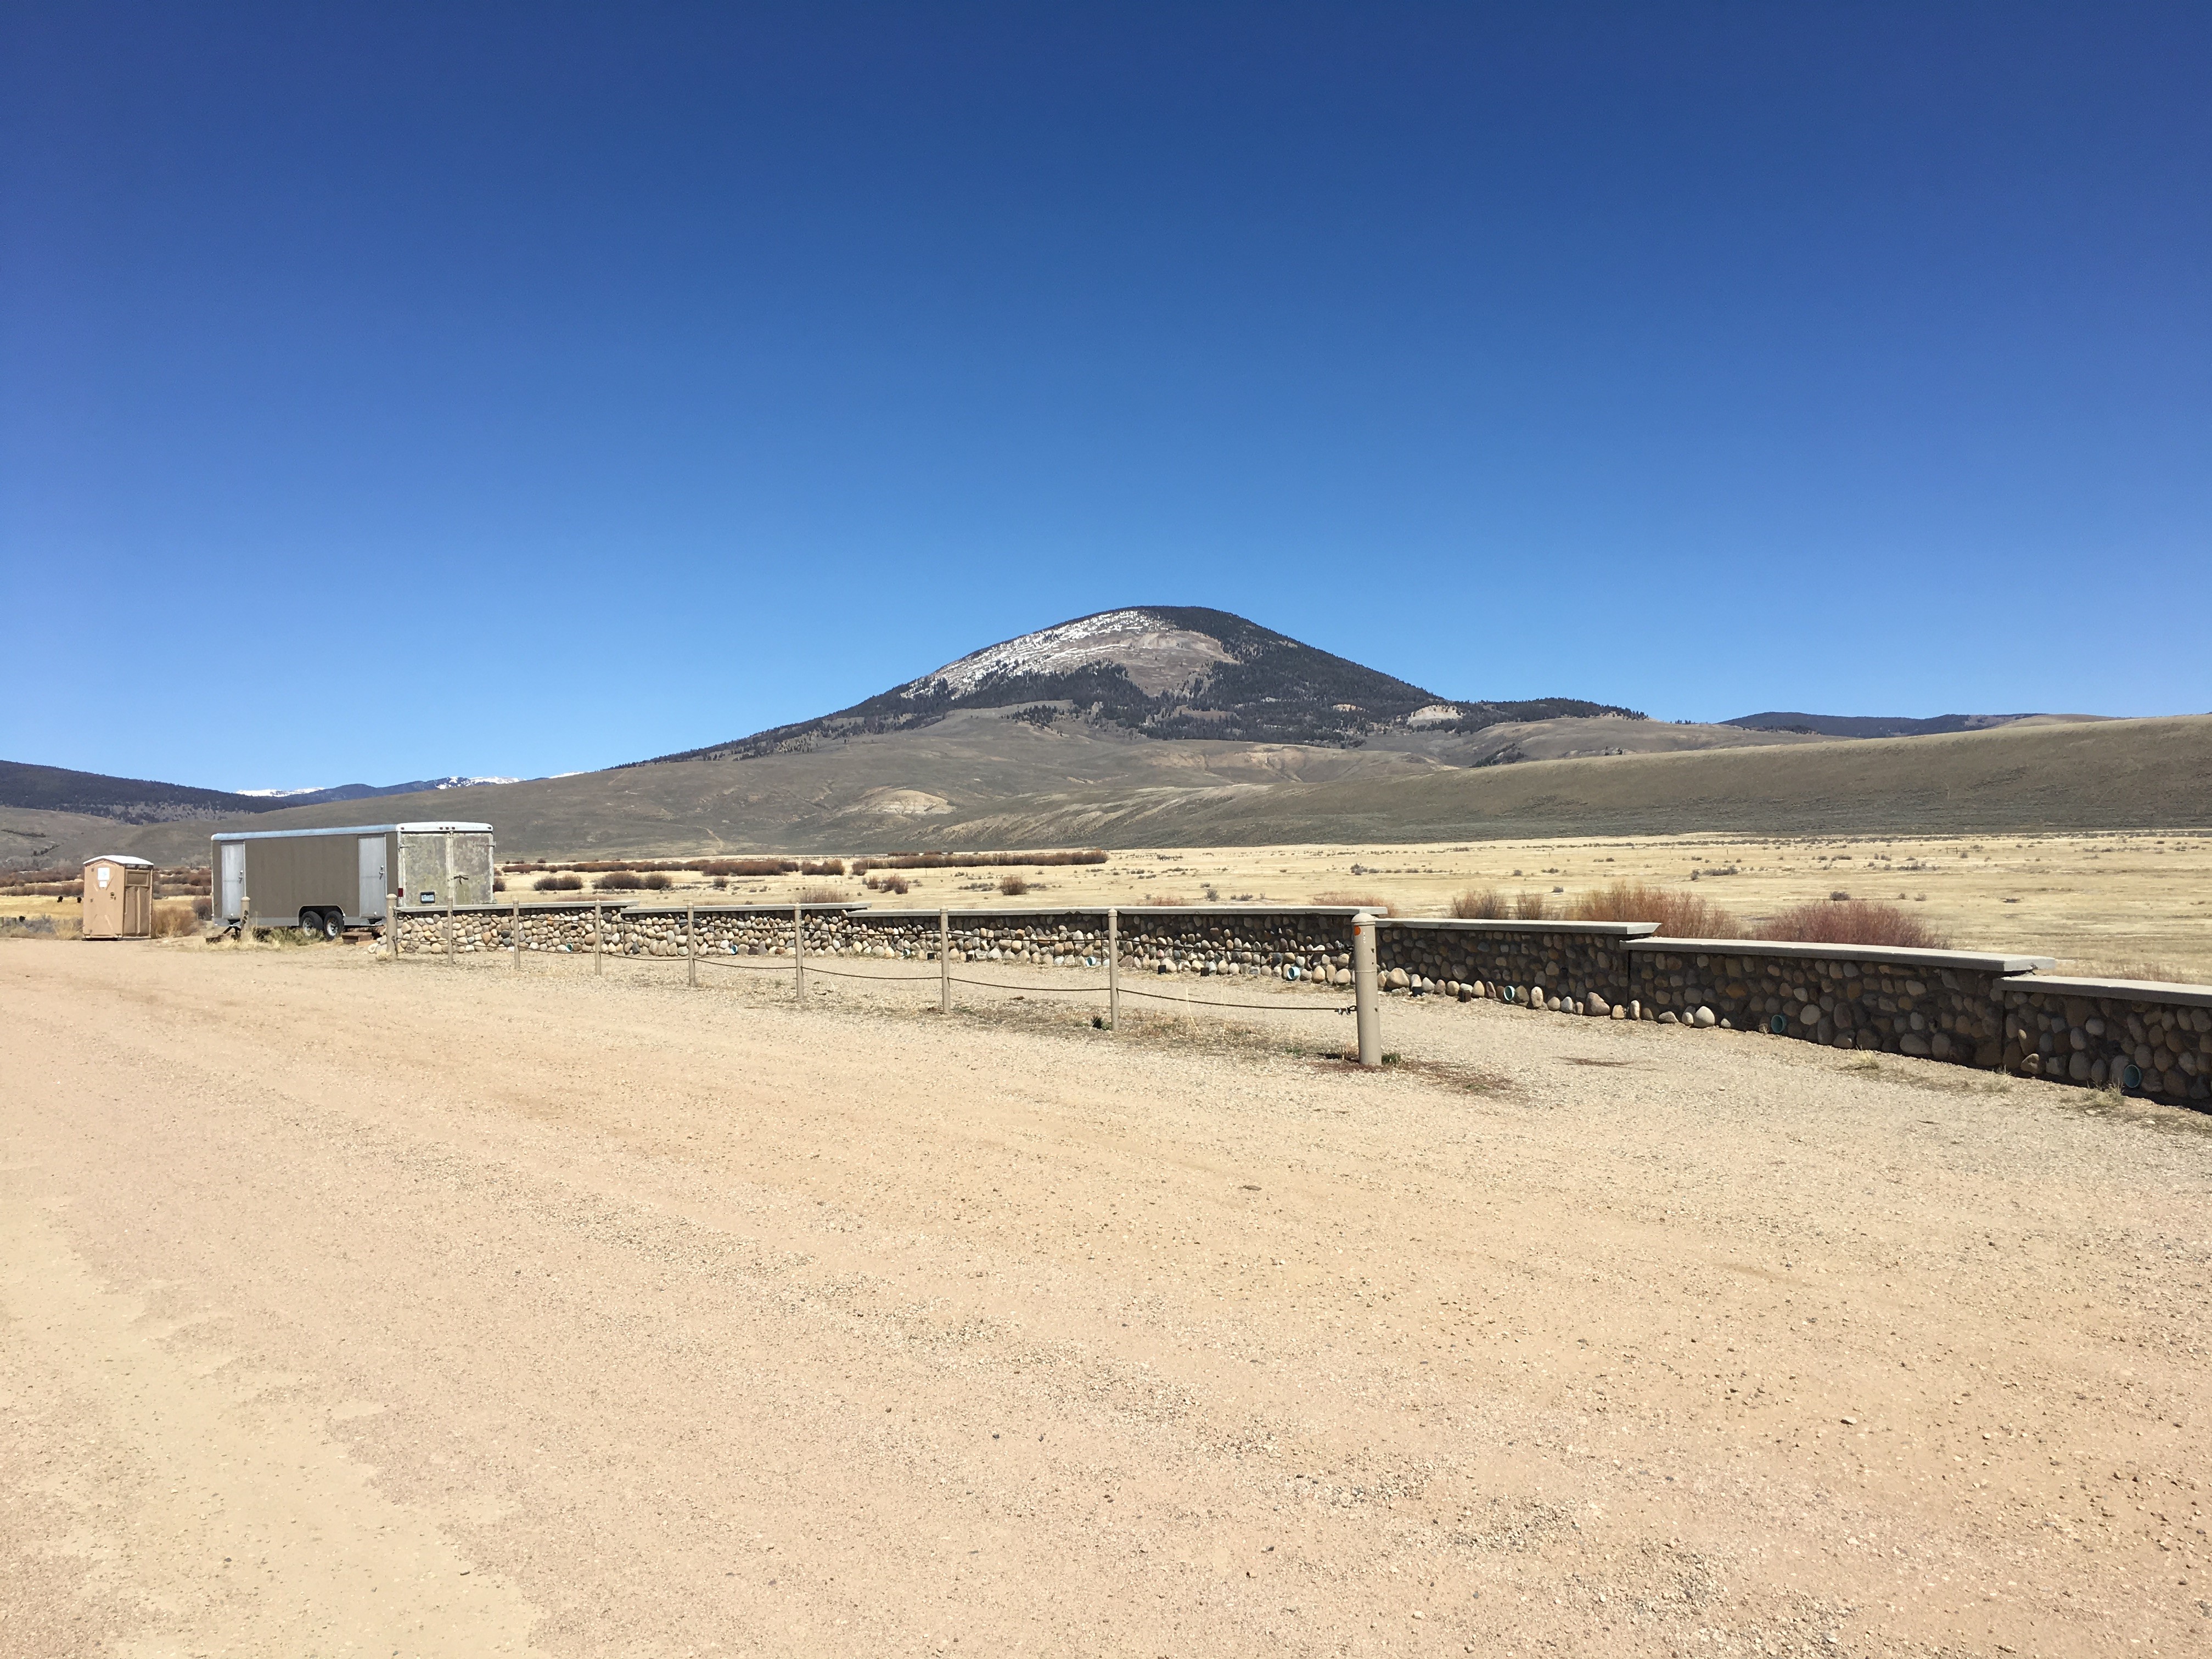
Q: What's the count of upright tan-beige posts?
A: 10